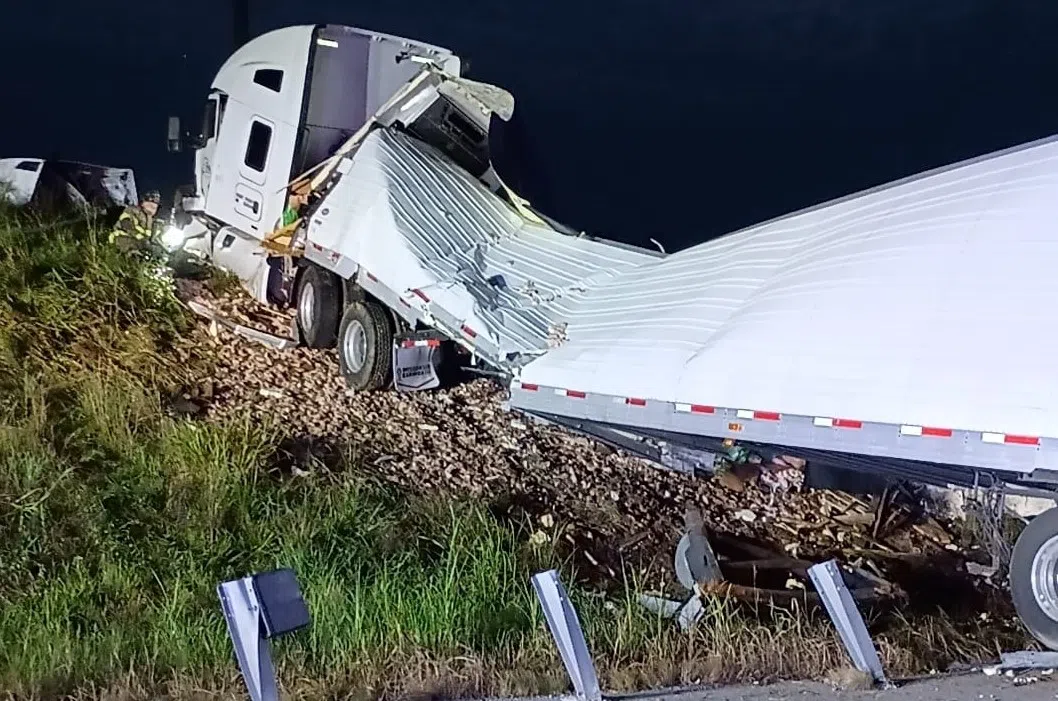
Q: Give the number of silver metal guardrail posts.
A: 3